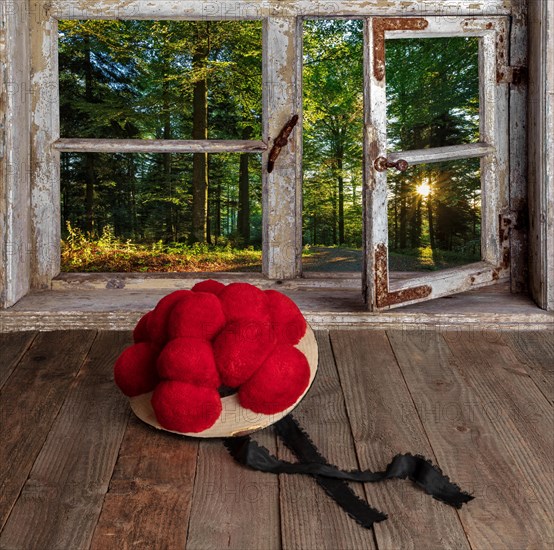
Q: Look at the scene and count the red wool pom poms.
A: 11